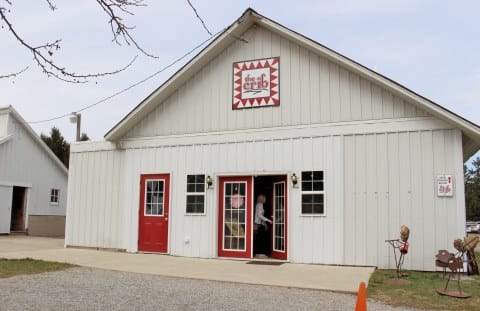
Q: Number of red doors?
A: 3